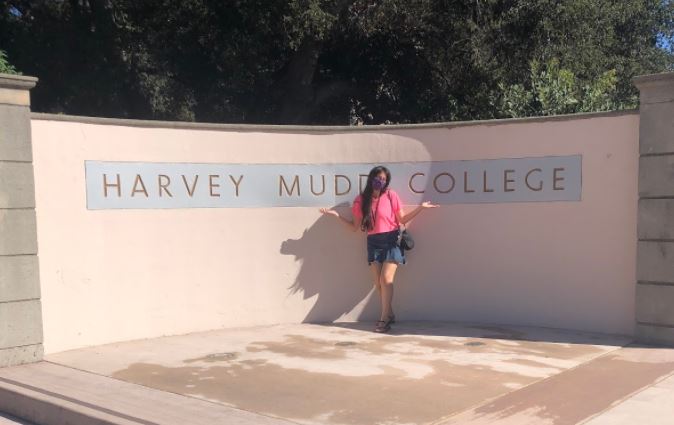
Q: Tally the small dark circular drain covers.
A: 3